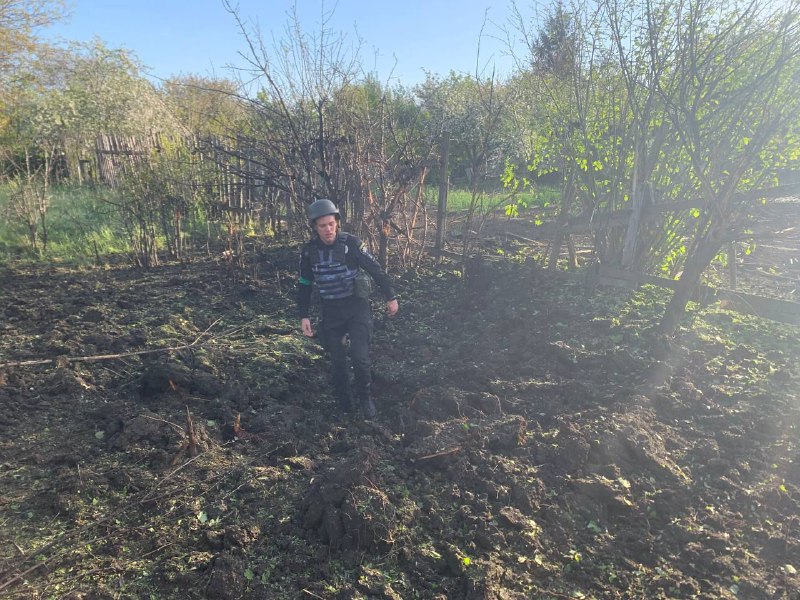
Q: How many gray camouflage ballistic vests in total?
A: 1